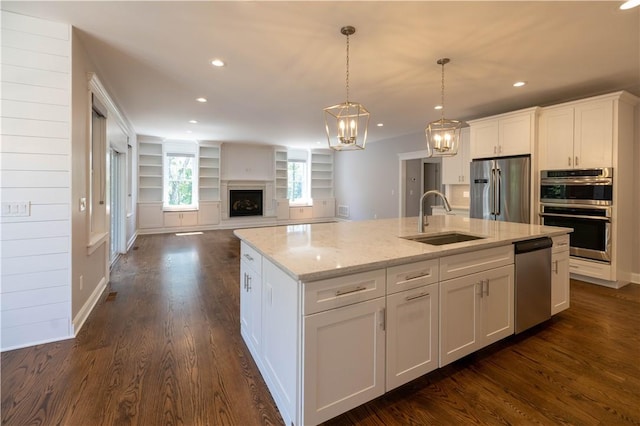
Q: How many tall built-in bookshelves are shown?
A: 4